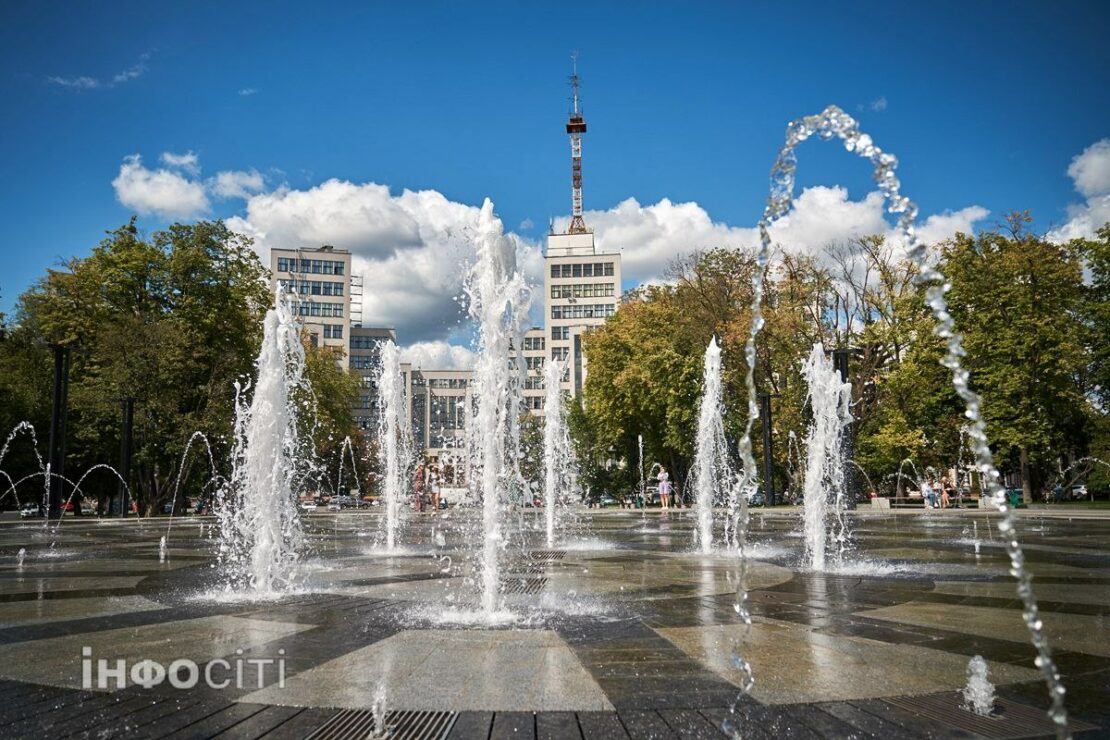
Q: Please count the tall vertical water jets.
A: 6